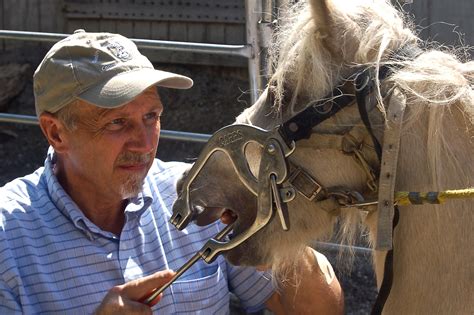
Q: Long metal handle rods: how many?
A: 1